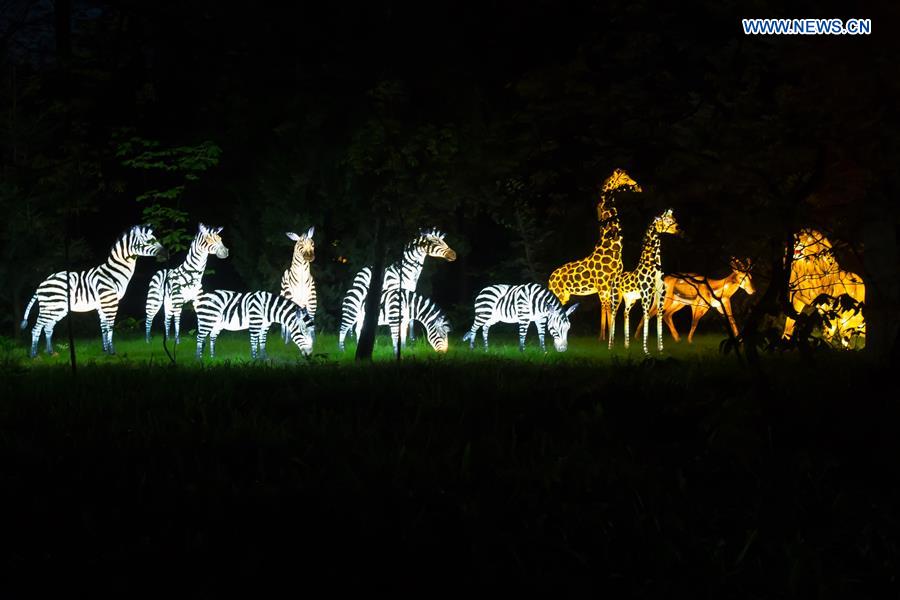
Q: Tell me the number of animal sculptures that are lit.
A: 11